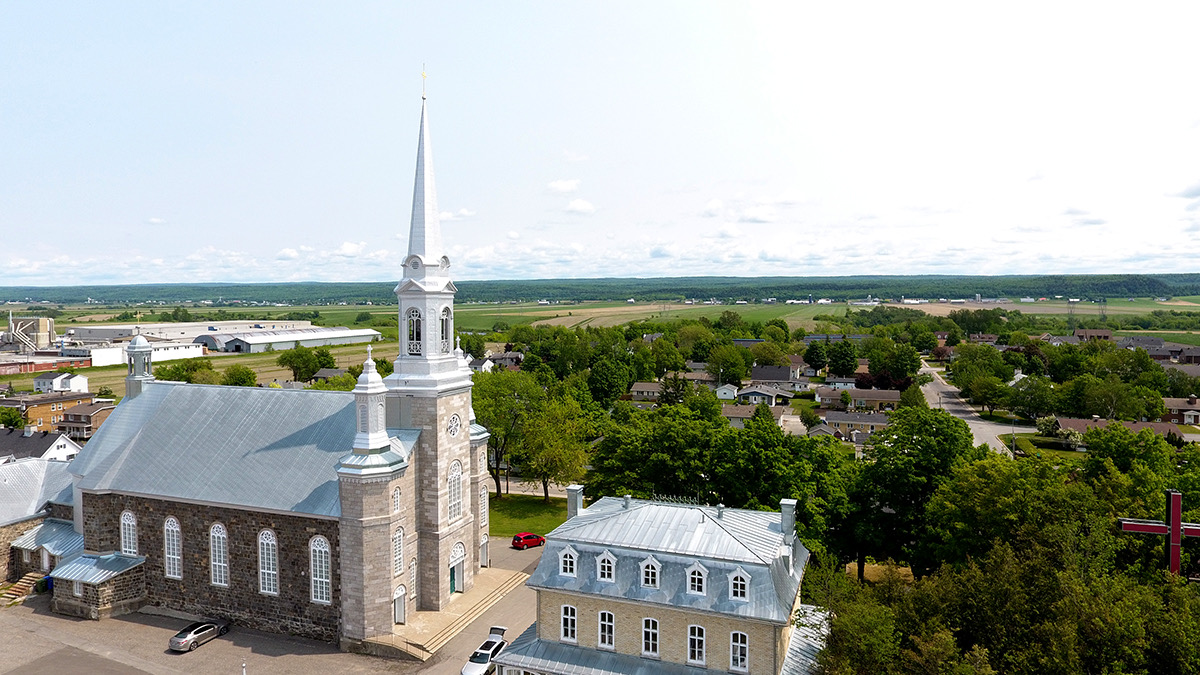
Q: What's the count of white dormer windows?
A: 5